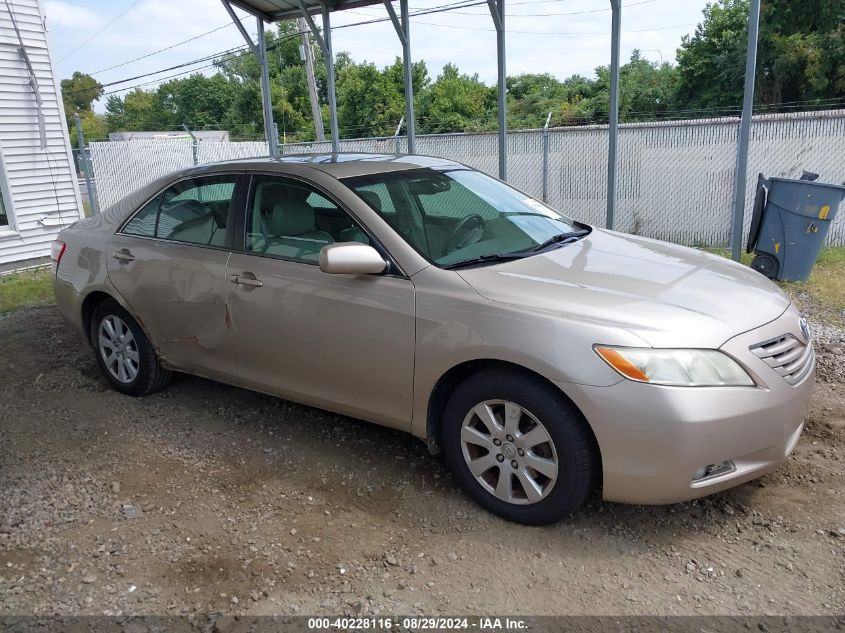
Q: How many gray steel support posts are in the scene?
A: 6